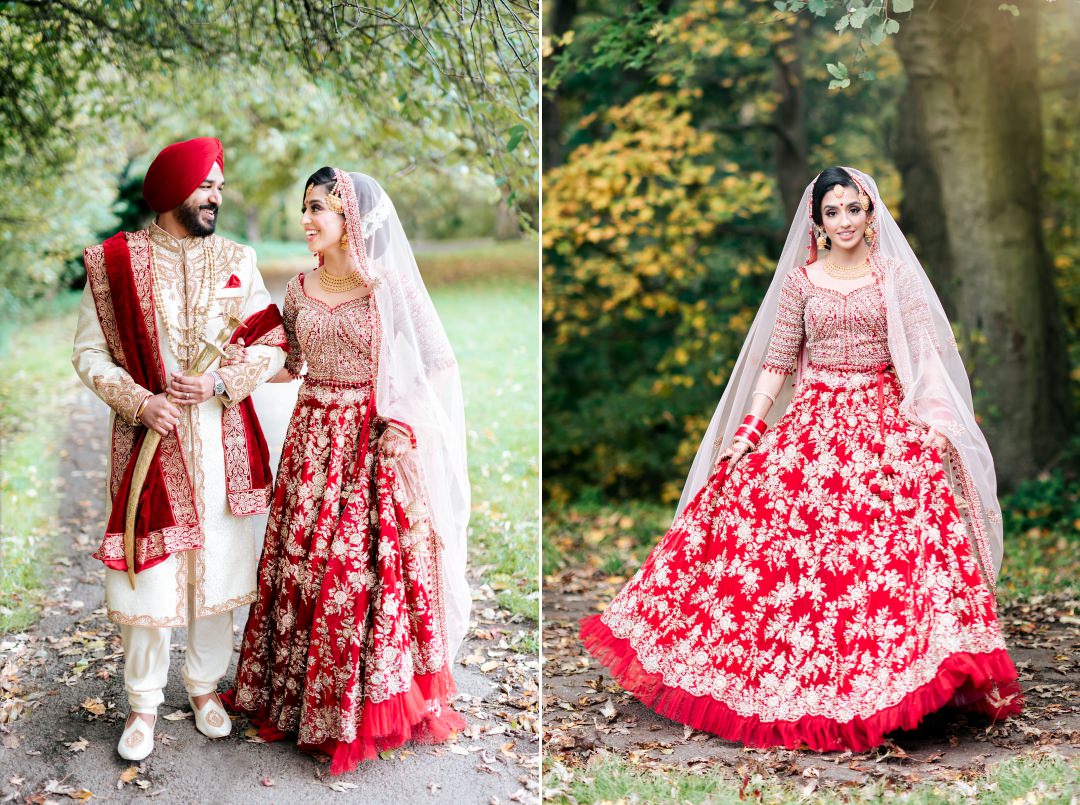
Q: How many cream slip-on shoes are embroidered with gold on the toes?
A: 2